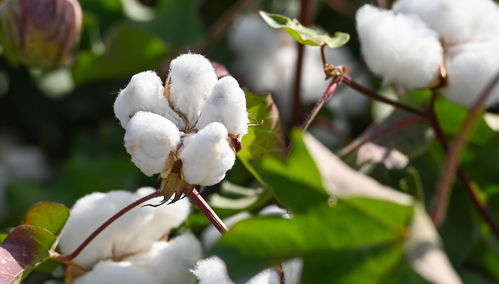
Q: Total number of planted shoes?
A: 0